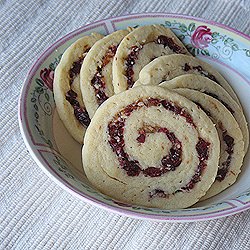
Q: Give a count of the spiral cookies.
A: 7